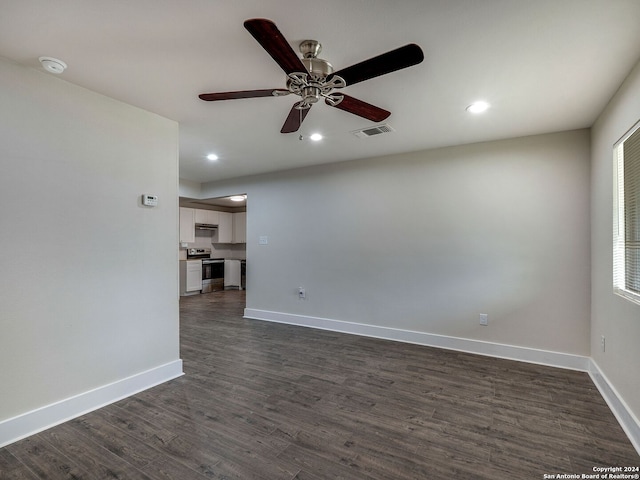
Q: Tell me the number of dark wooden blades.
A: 5